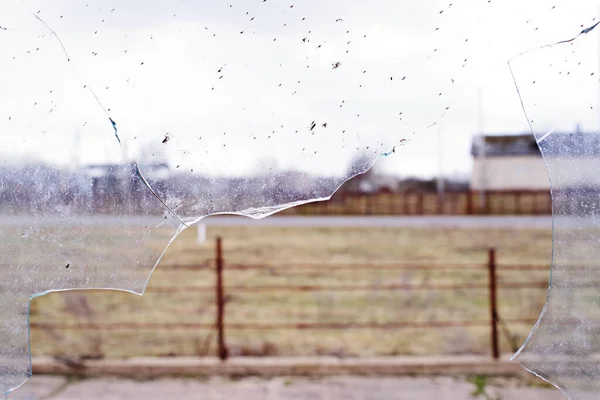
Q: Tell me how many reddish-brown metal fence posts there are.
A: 2